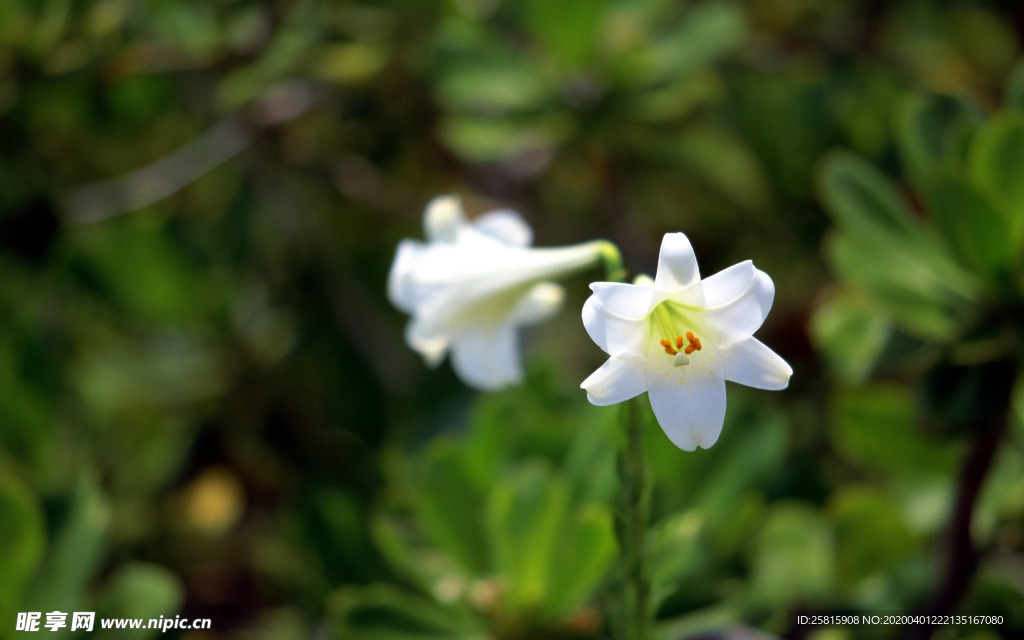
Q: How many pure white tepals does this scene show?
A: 12